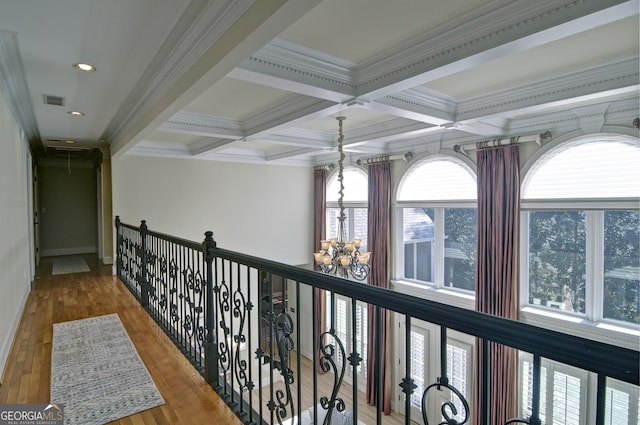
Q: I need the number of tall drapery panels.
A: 3